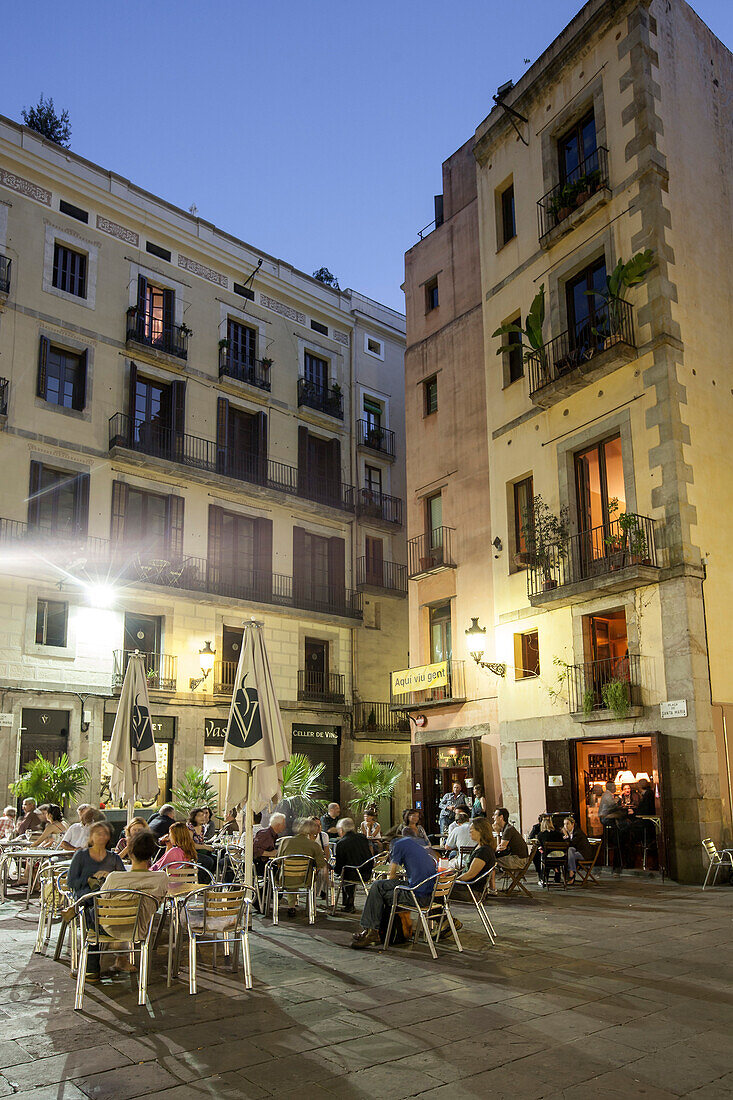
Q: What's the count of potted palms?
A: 4